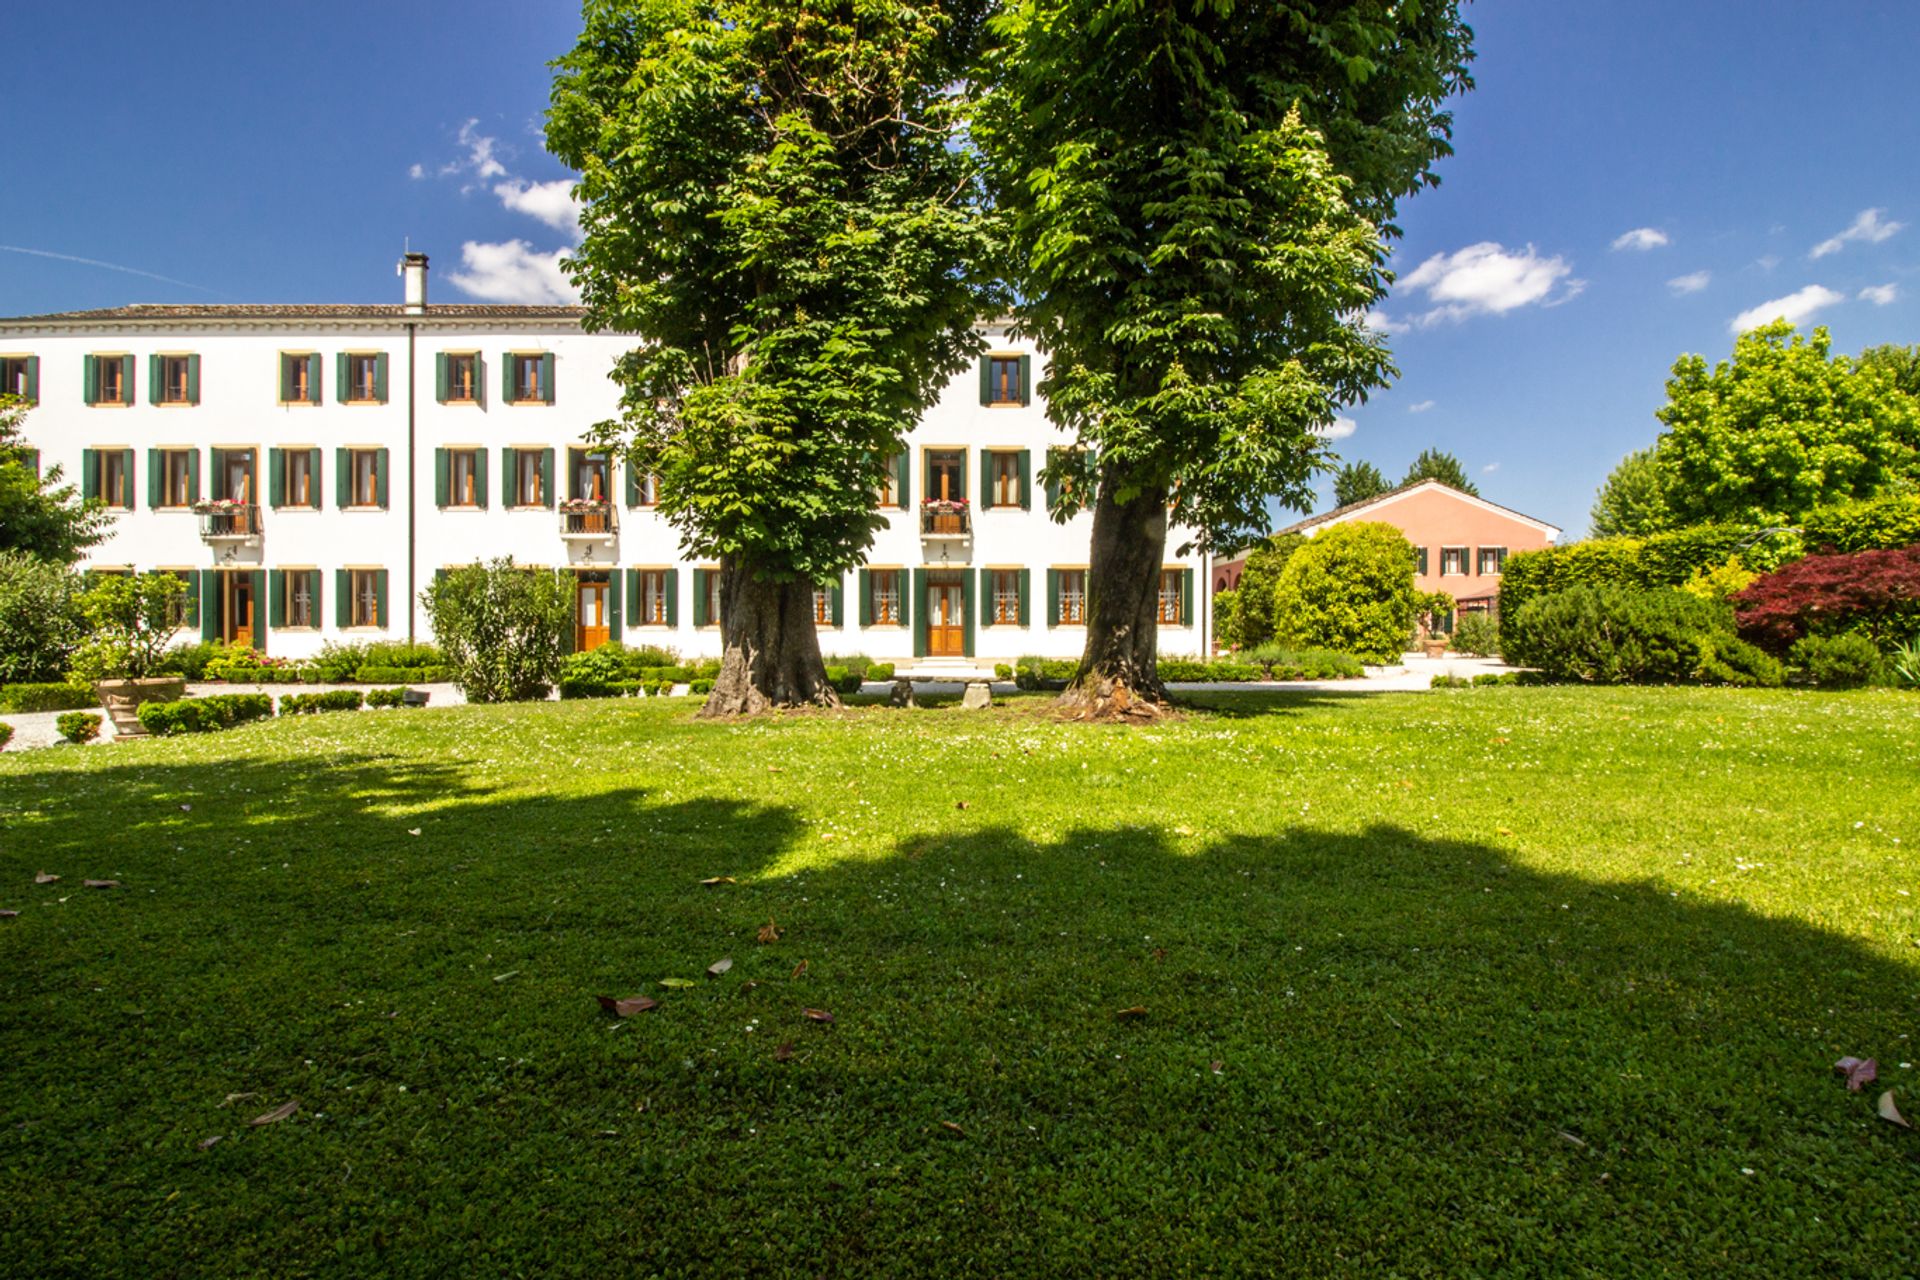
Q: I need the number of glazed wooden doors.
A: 6